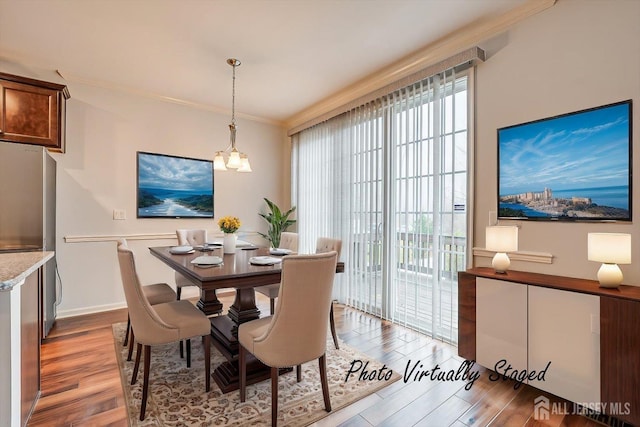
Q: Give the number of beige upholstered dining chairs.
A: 6